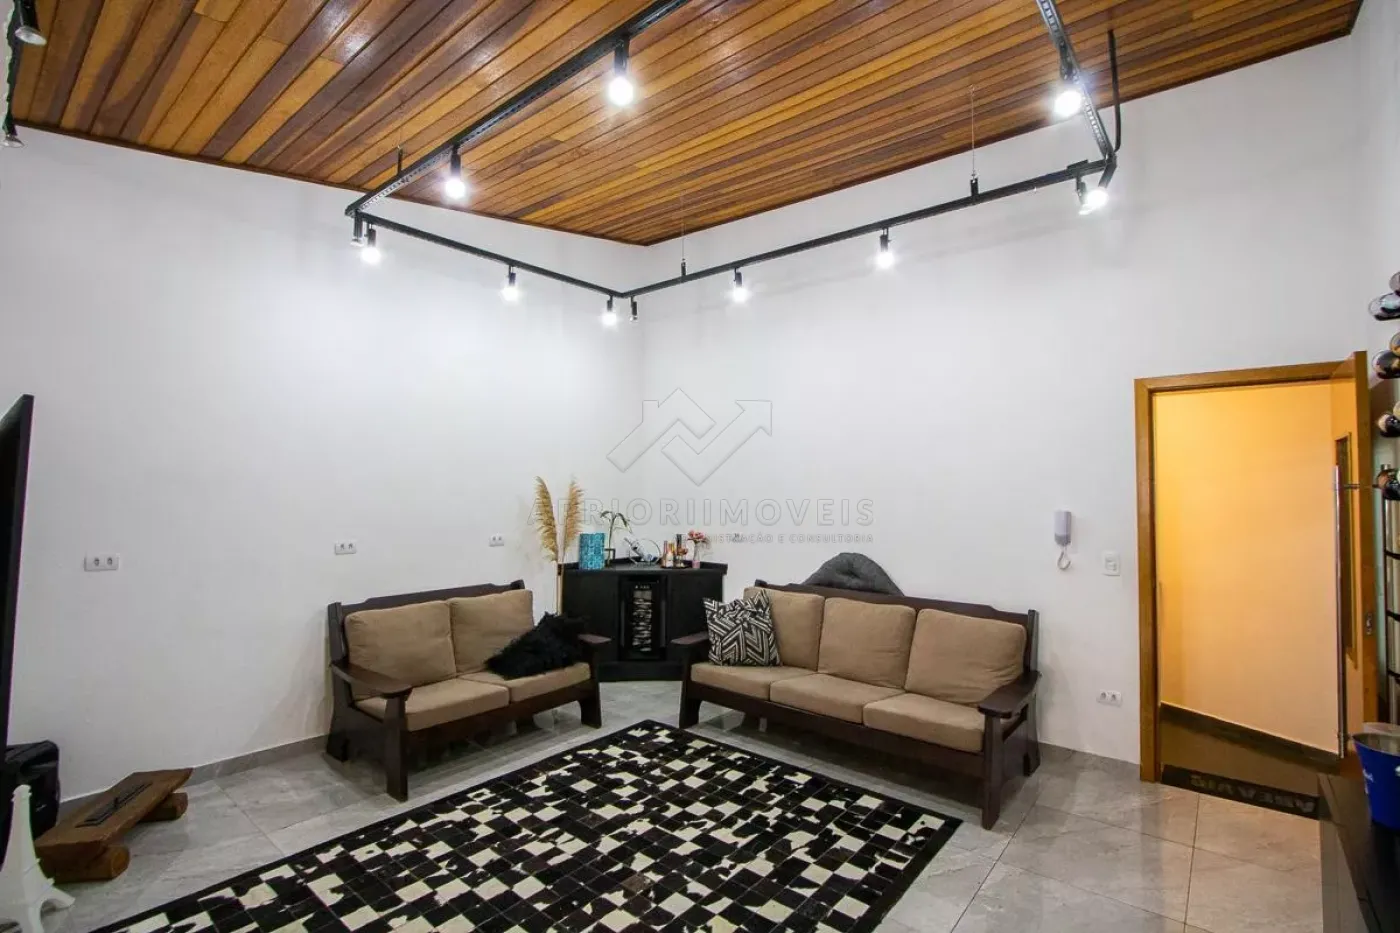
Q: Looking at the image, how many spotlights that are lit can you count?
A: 9